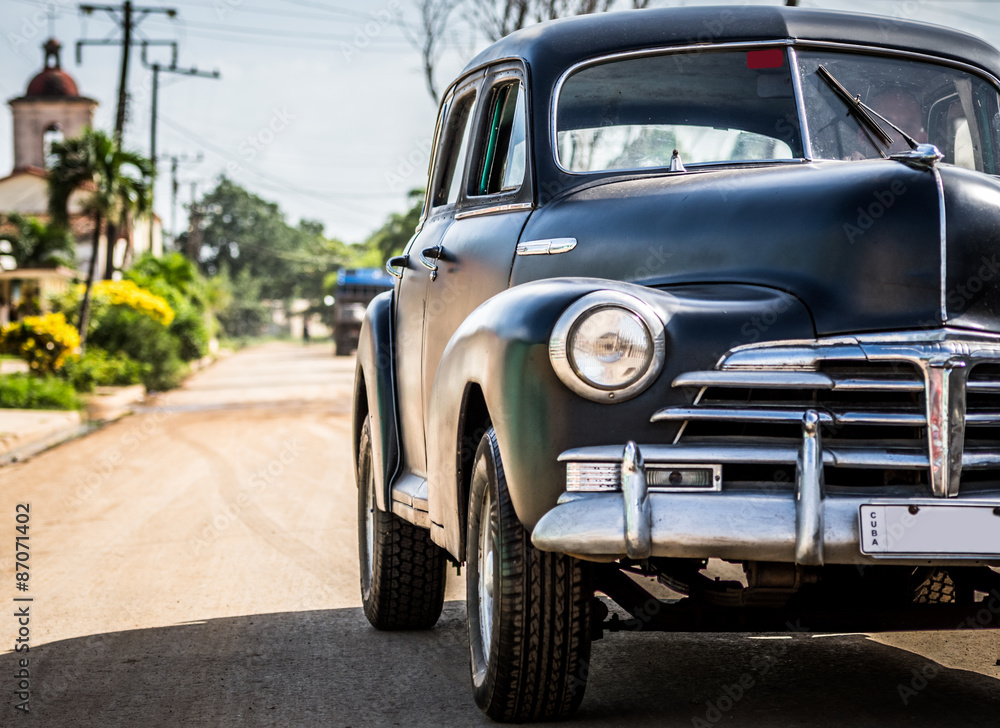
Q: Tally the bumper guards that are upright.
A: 2